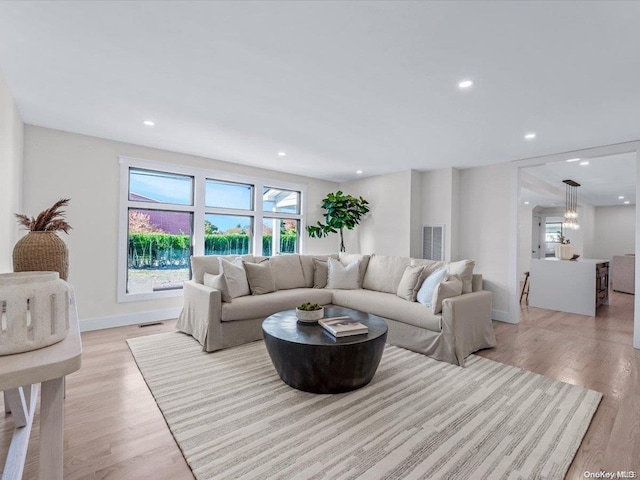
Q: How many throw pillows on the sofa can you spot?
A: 8